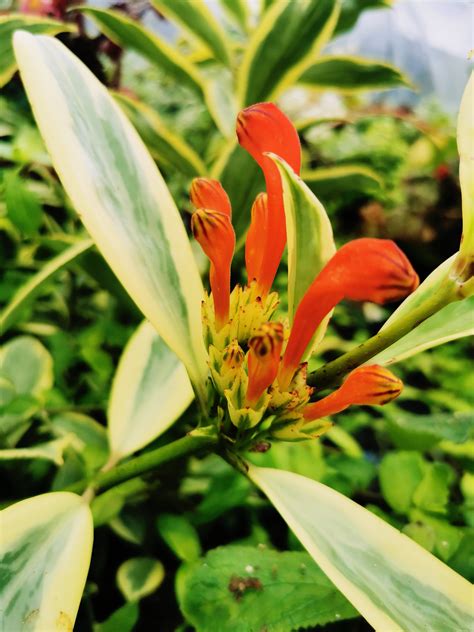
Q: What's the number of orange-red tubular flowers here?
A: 7